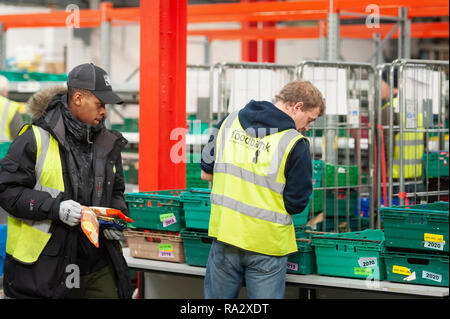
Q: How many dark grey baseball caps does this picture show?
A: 1